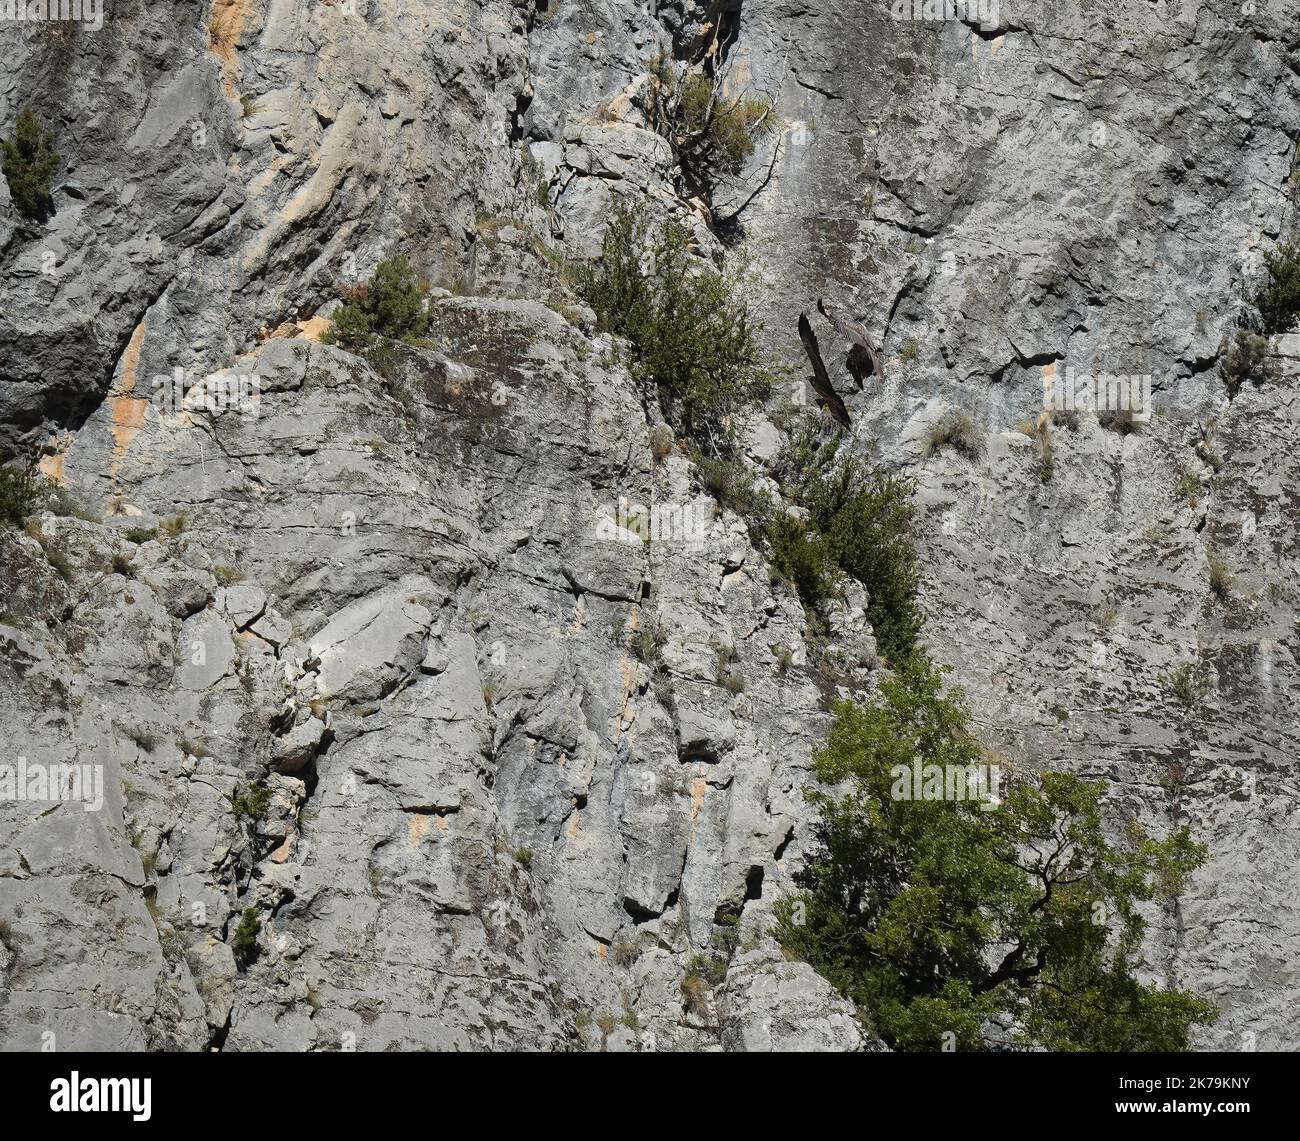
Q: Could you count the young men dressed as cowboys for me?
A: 0